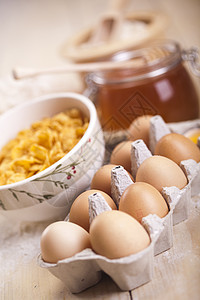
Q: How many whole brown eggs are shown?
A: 9